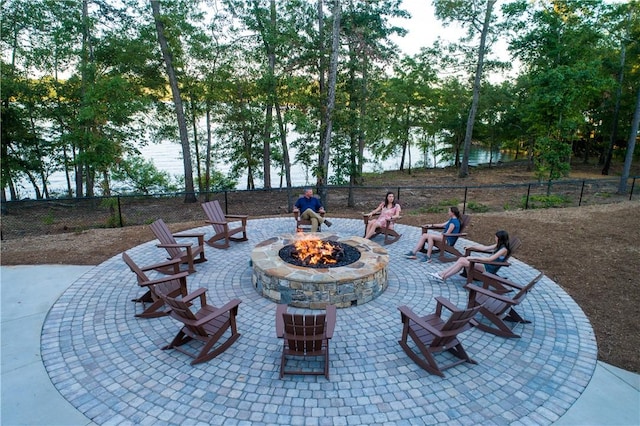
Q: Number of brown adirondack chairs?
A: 11